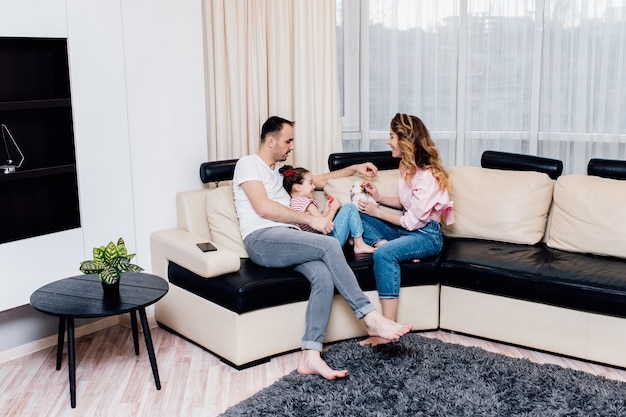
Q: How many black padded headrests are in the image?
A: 4